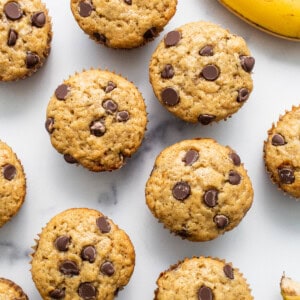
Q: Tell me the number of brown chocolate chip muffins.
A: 10